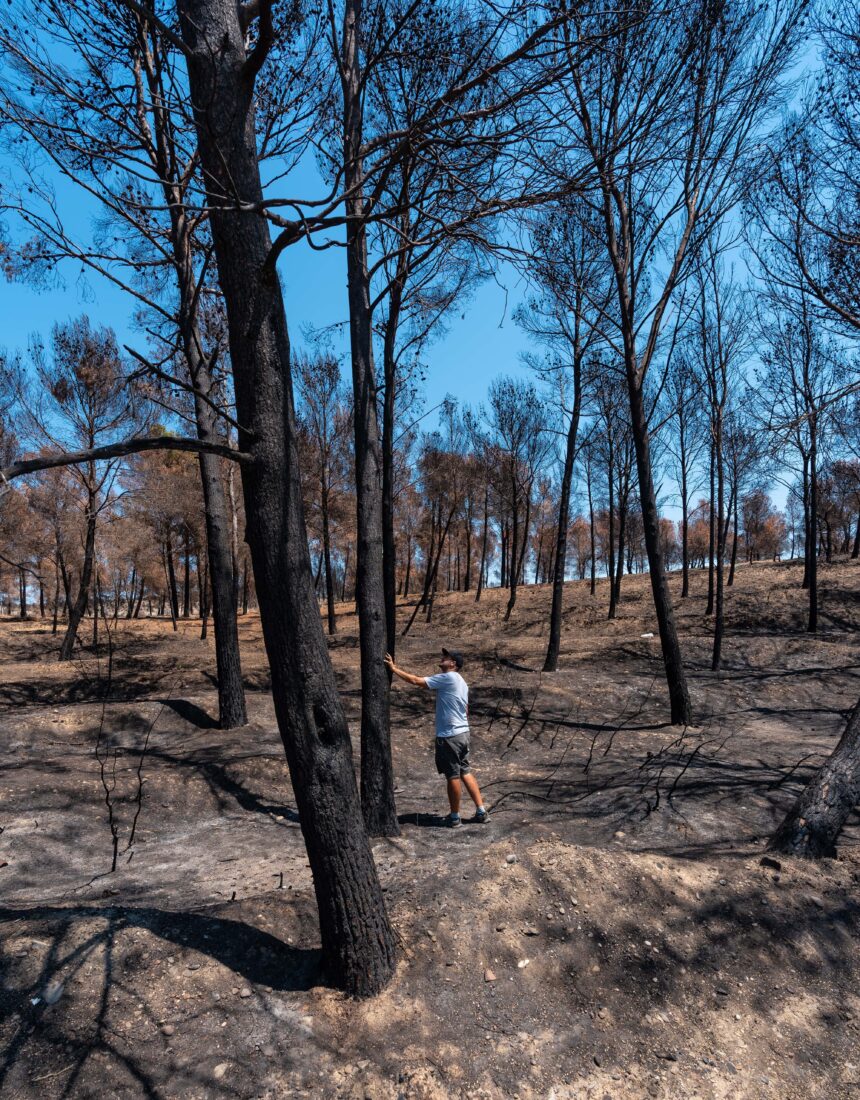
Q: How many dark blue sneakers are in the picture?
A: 2